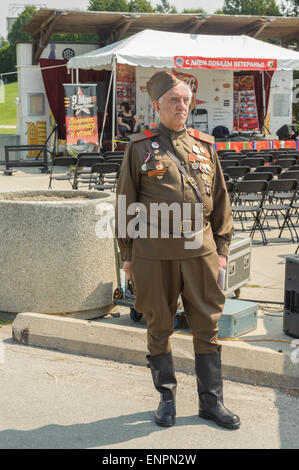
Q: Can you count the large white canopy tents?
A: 1